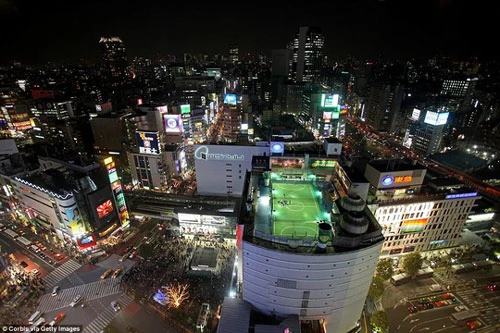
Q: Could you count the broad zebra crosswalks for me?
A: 3